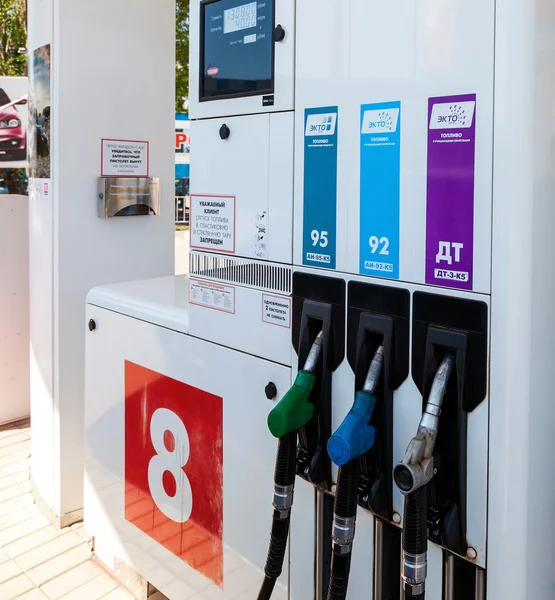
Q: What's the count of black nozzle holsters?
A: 3